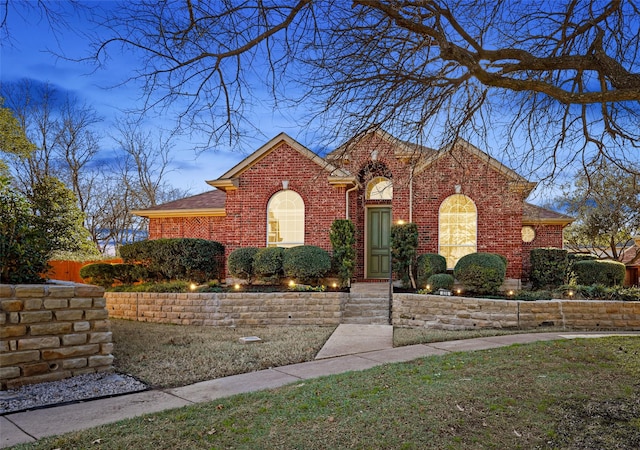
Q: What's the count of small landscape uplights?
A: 8